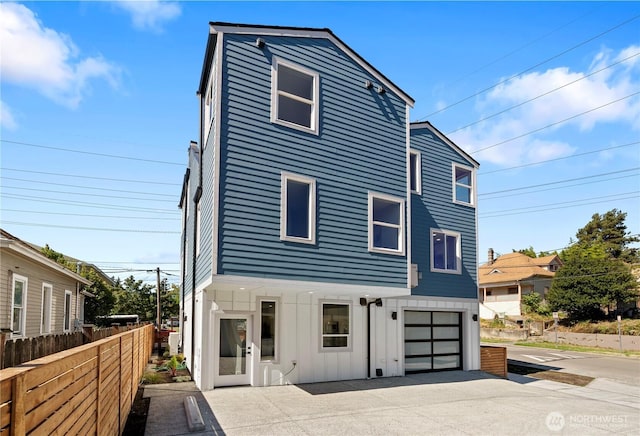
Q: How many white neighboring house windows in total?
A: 3